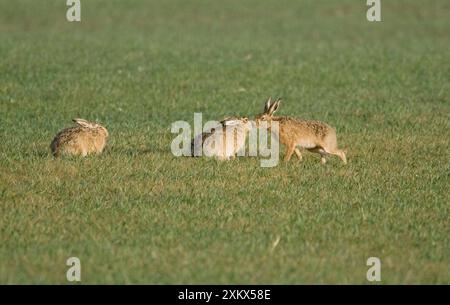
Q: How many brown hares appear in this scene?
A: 3